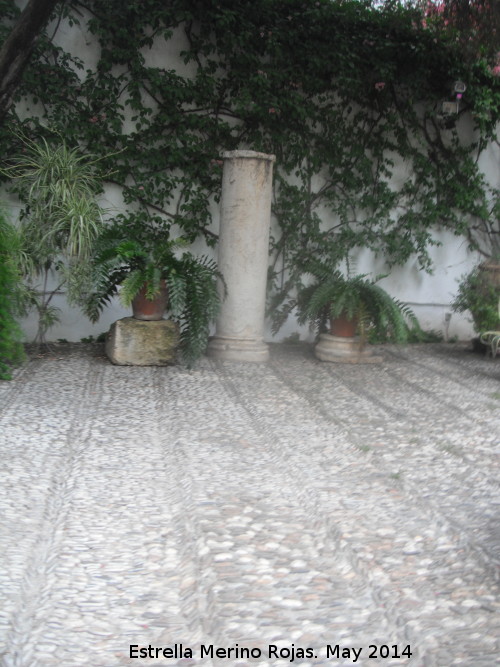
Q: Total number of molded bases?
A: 2